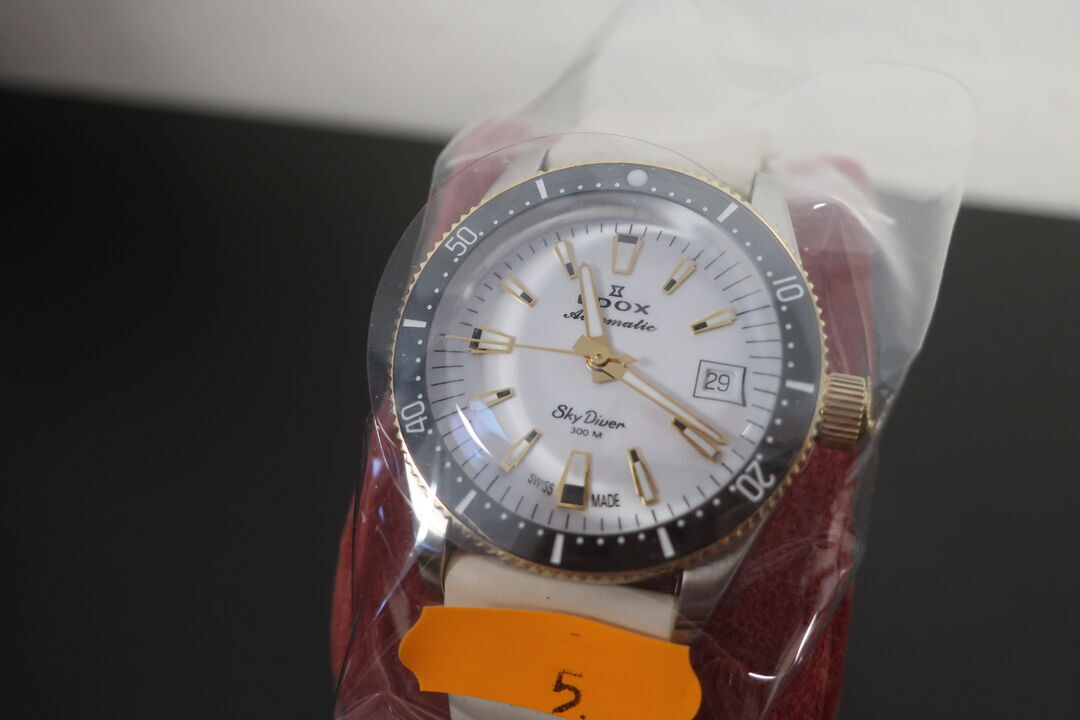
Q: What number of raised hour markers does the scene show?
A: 11